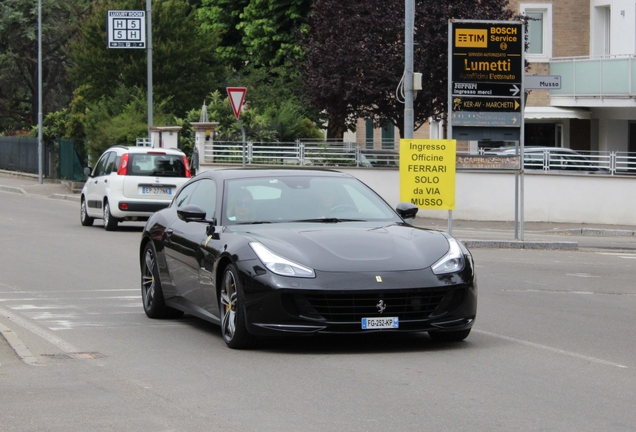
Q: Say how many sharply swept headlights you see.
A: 2